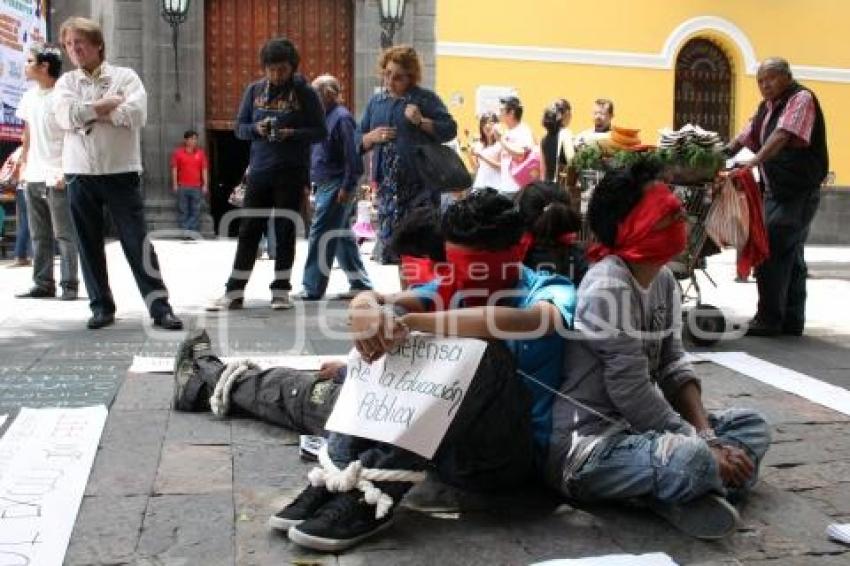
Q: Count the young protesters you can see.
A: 4